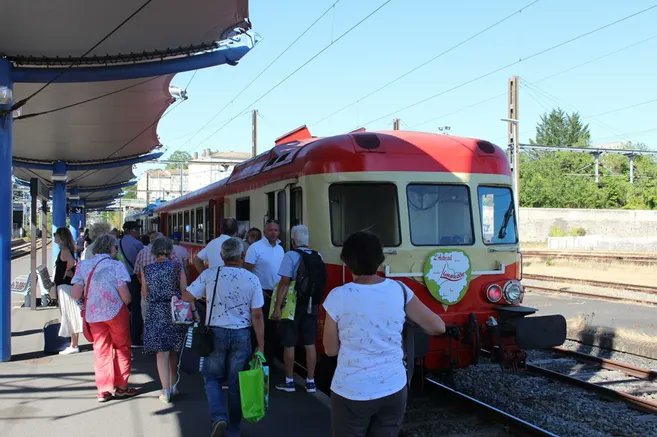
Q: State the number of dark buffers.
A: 2